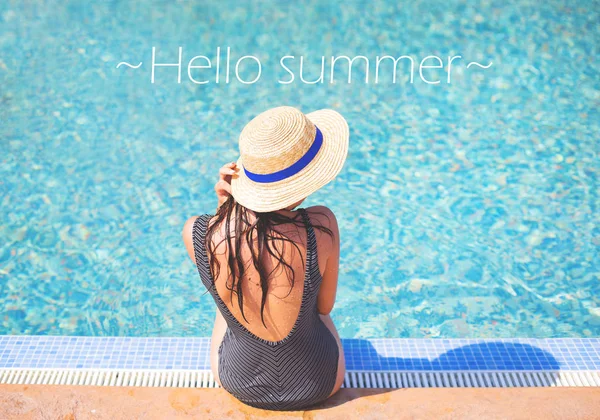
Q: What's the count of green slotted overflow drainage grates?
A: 0